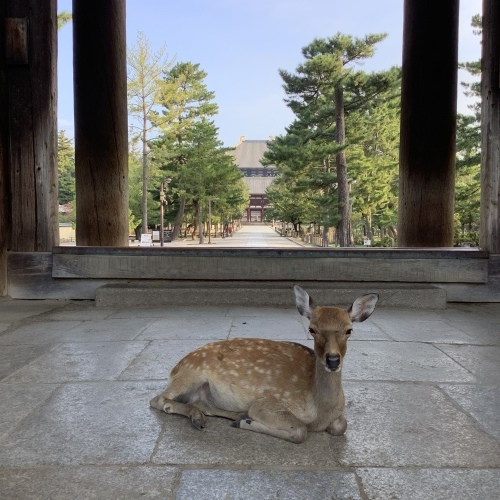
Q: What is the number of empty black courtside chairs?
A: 0